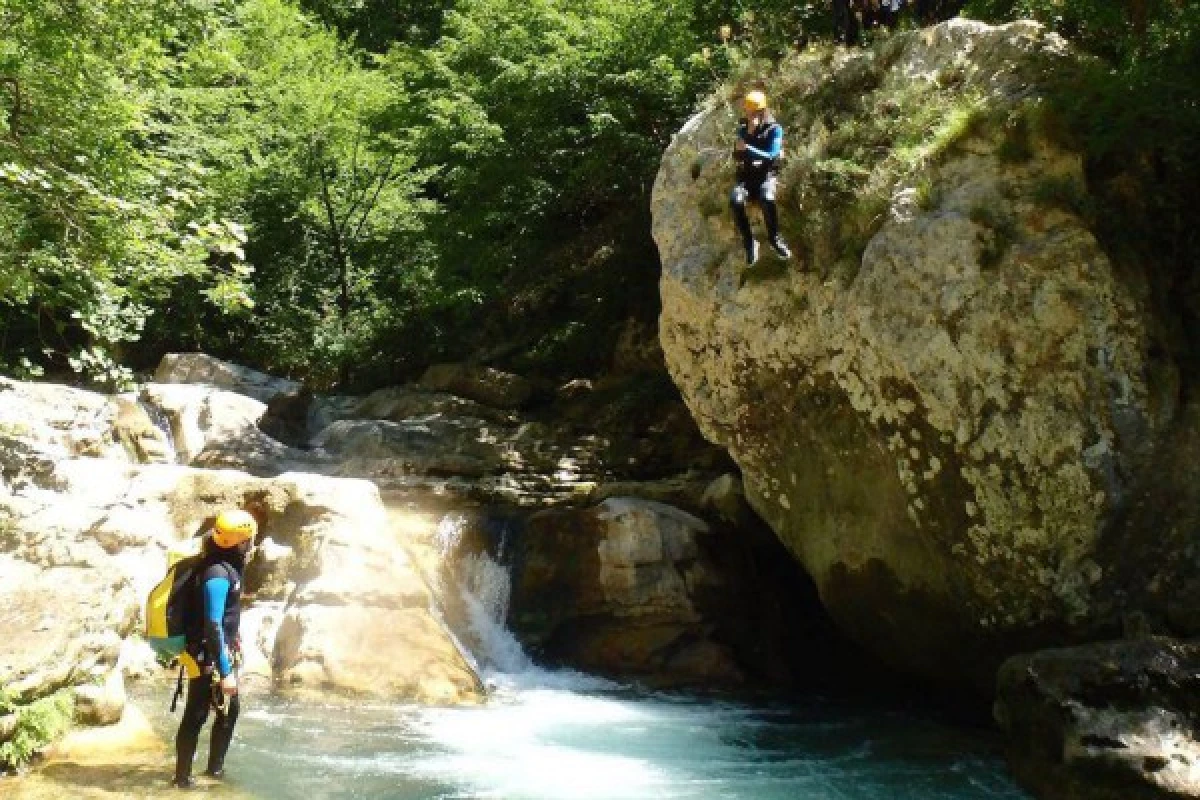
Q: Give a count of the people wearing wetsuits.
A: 2